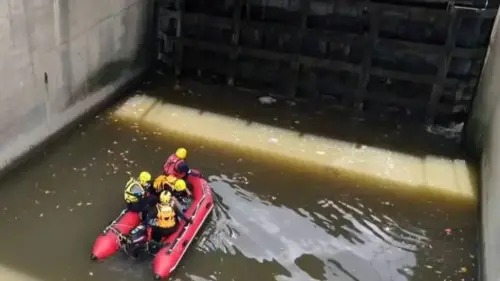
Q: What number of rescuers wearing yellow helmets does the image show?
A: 4